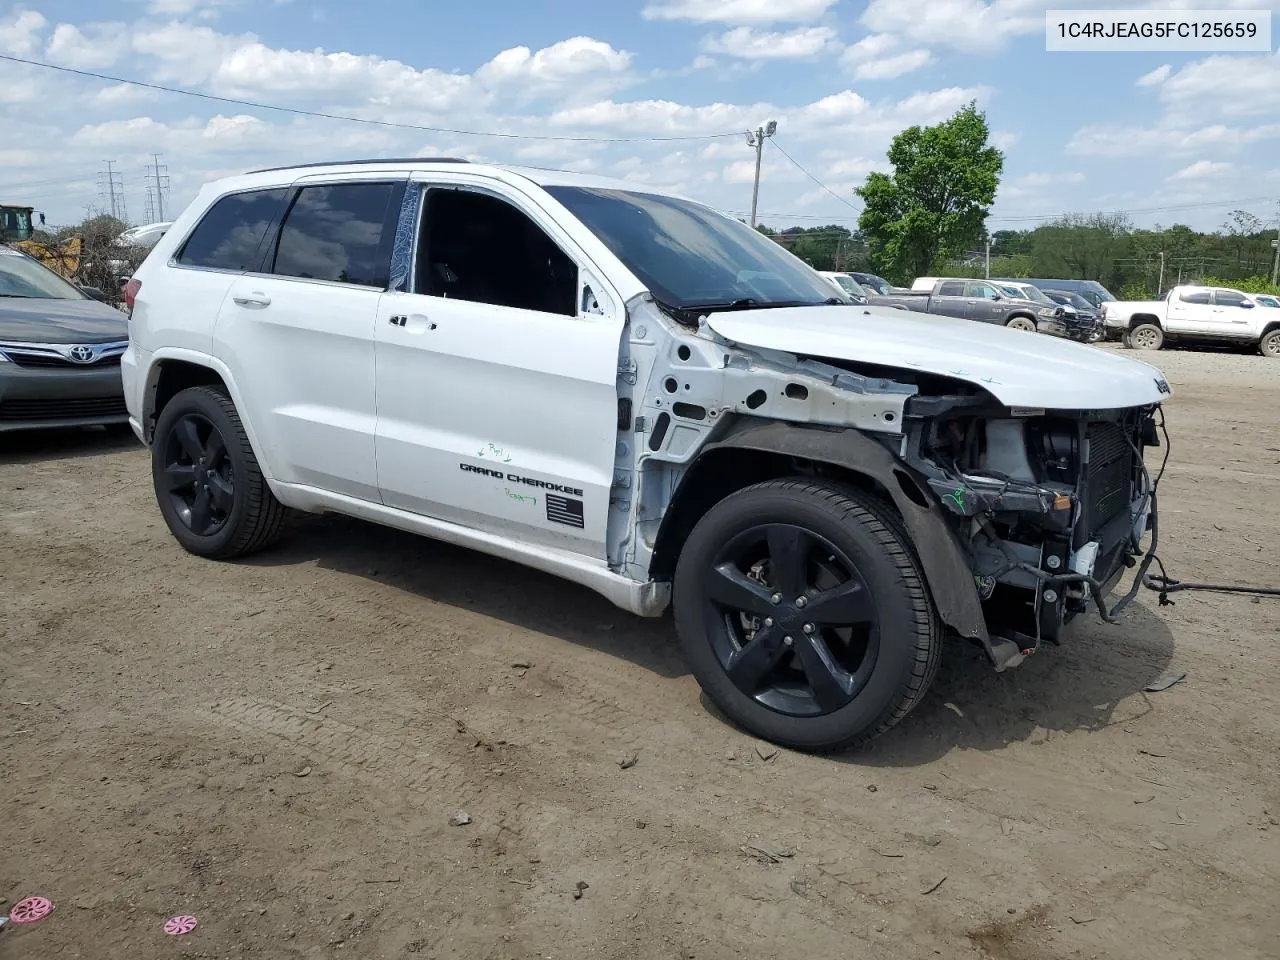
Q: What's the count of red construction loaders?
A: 0